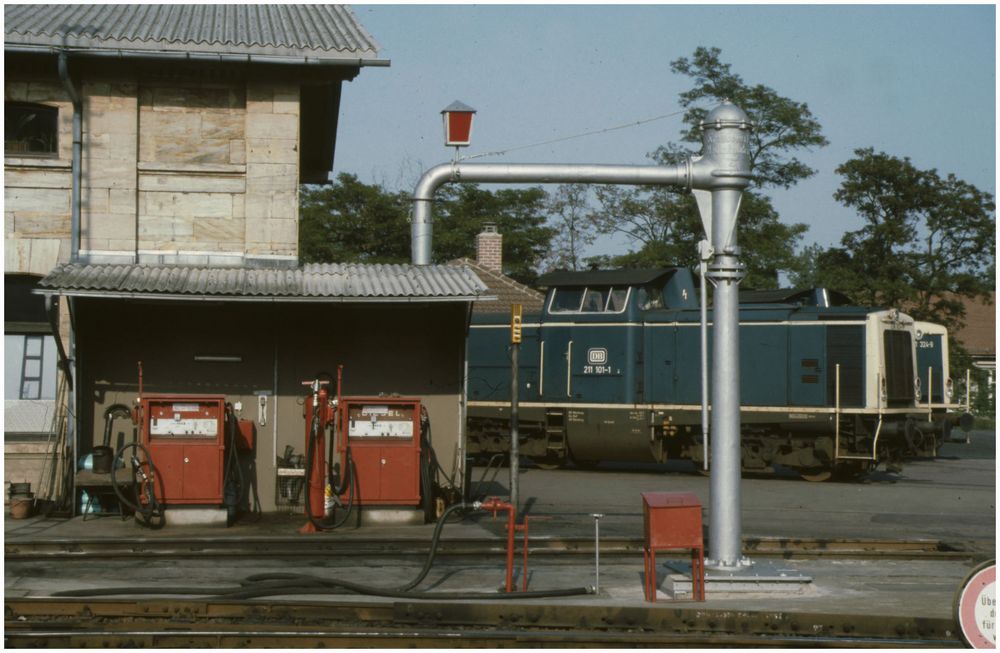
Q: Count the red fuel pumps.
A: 2